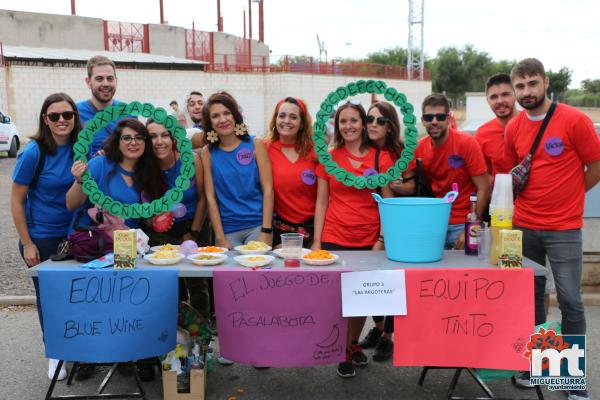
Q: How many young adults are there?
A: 12